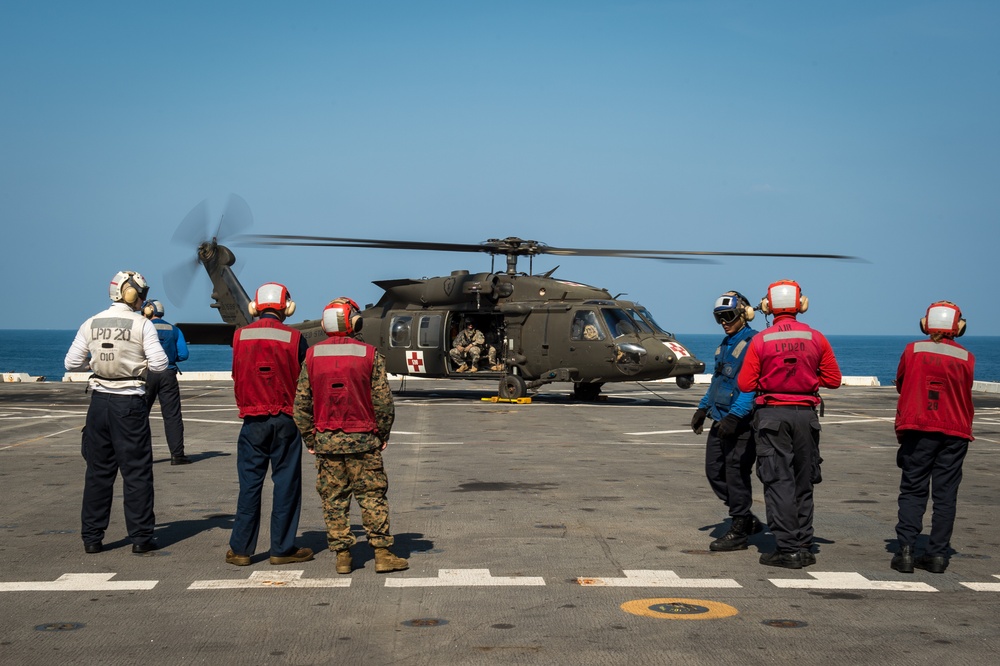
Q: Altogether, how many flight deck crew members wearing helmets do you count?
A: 7